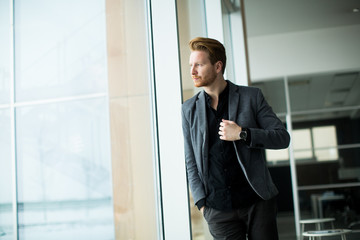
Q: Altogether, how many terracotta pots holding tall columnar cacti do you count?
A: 0